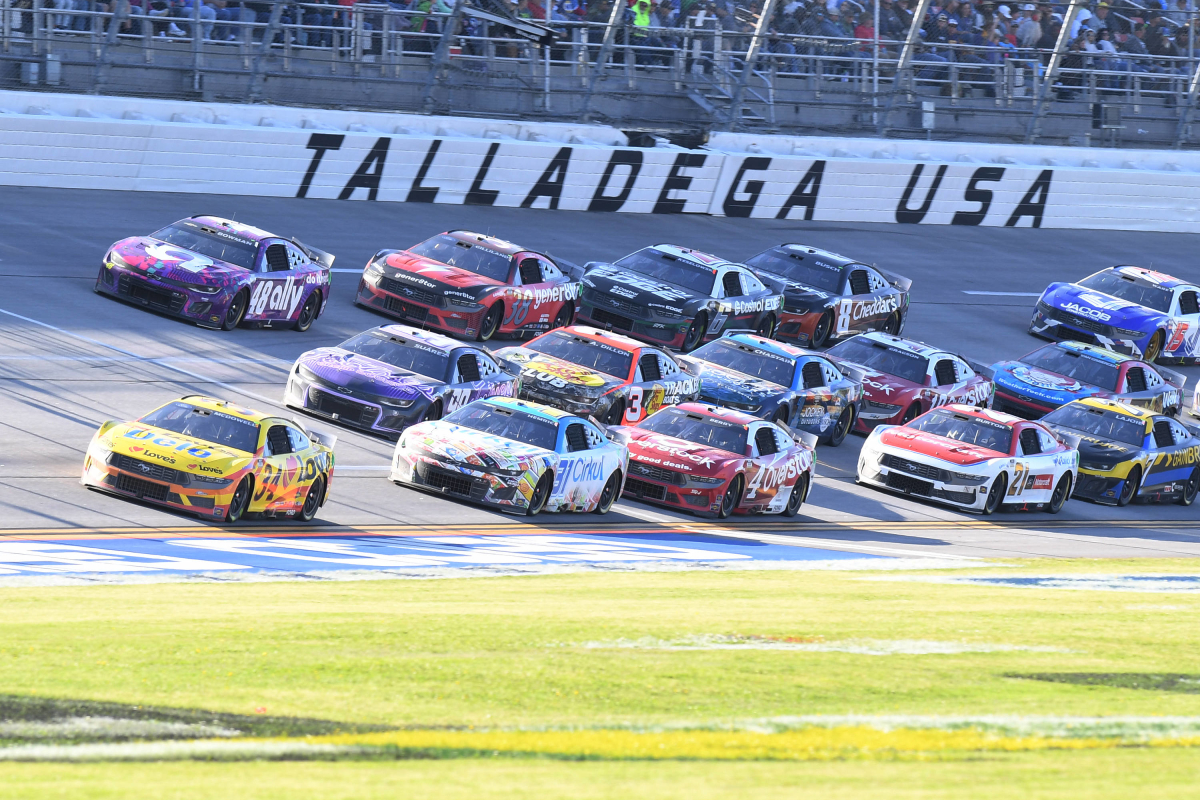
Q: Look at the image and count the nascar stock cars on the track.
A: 15